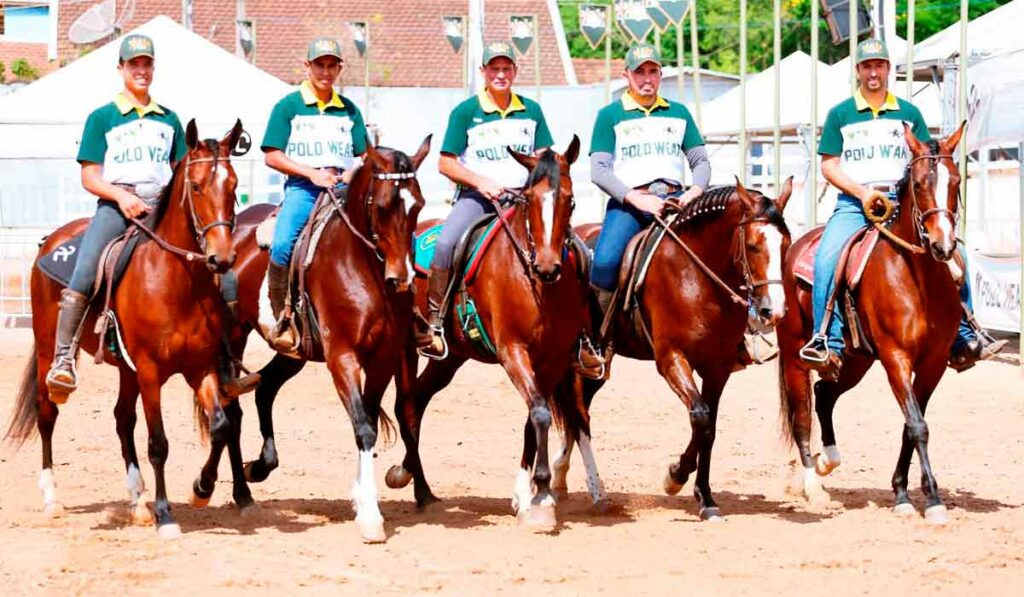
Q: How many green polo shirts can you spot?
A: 5